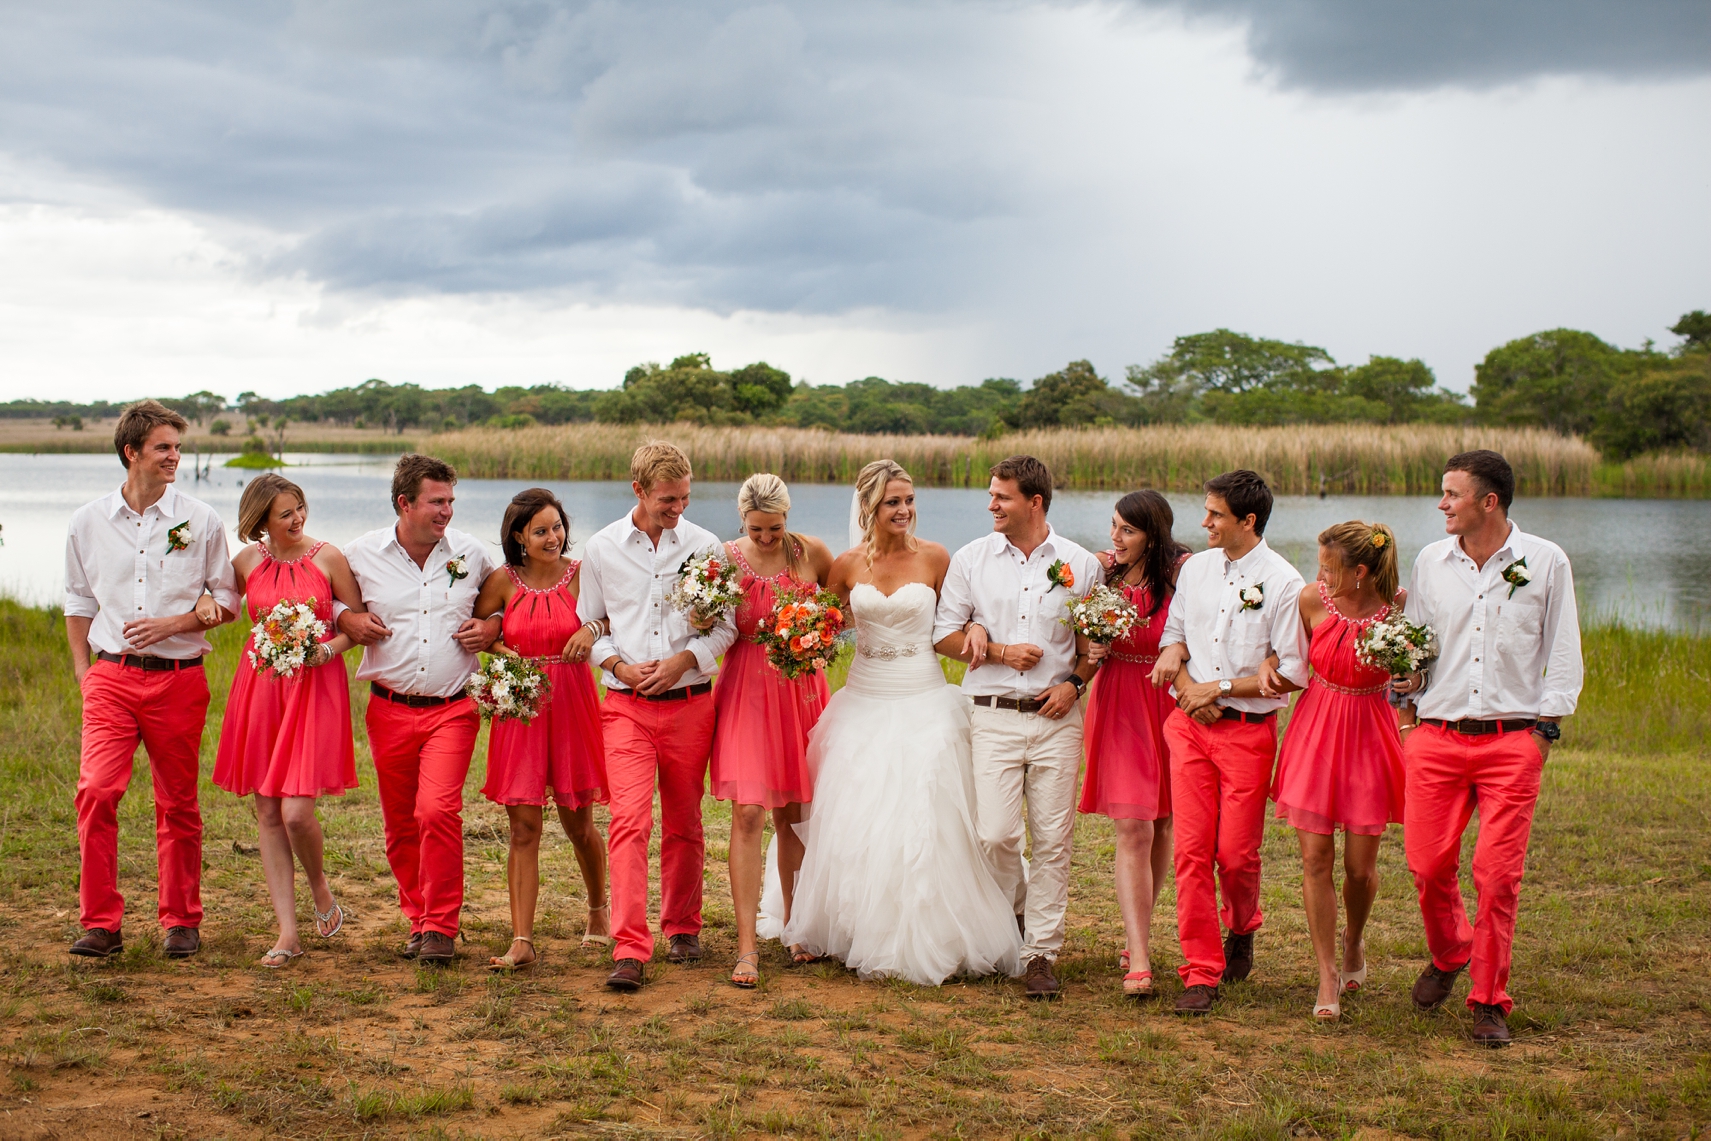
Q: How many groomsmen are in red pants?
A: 5